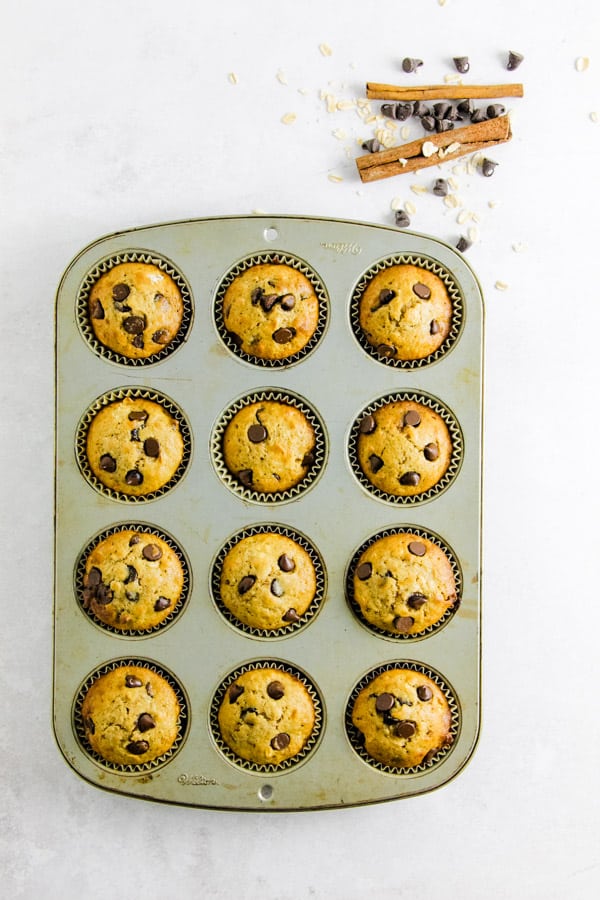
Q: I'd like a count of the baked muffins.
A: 12